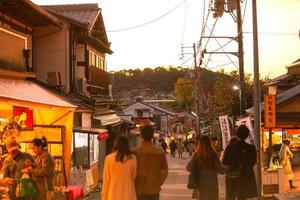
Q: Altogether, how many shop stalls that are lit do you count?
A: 2